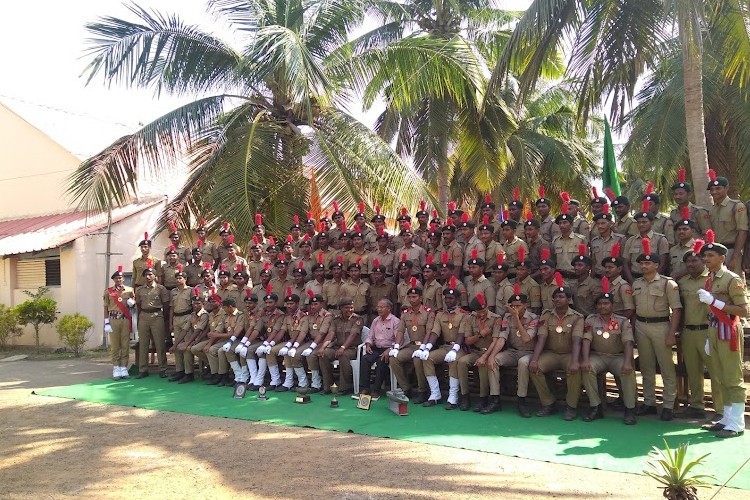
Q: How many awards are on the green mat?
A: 6